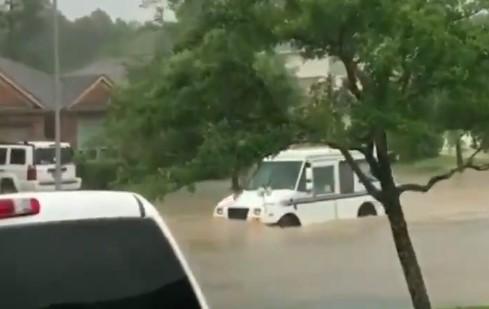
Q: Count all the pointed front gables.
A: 2